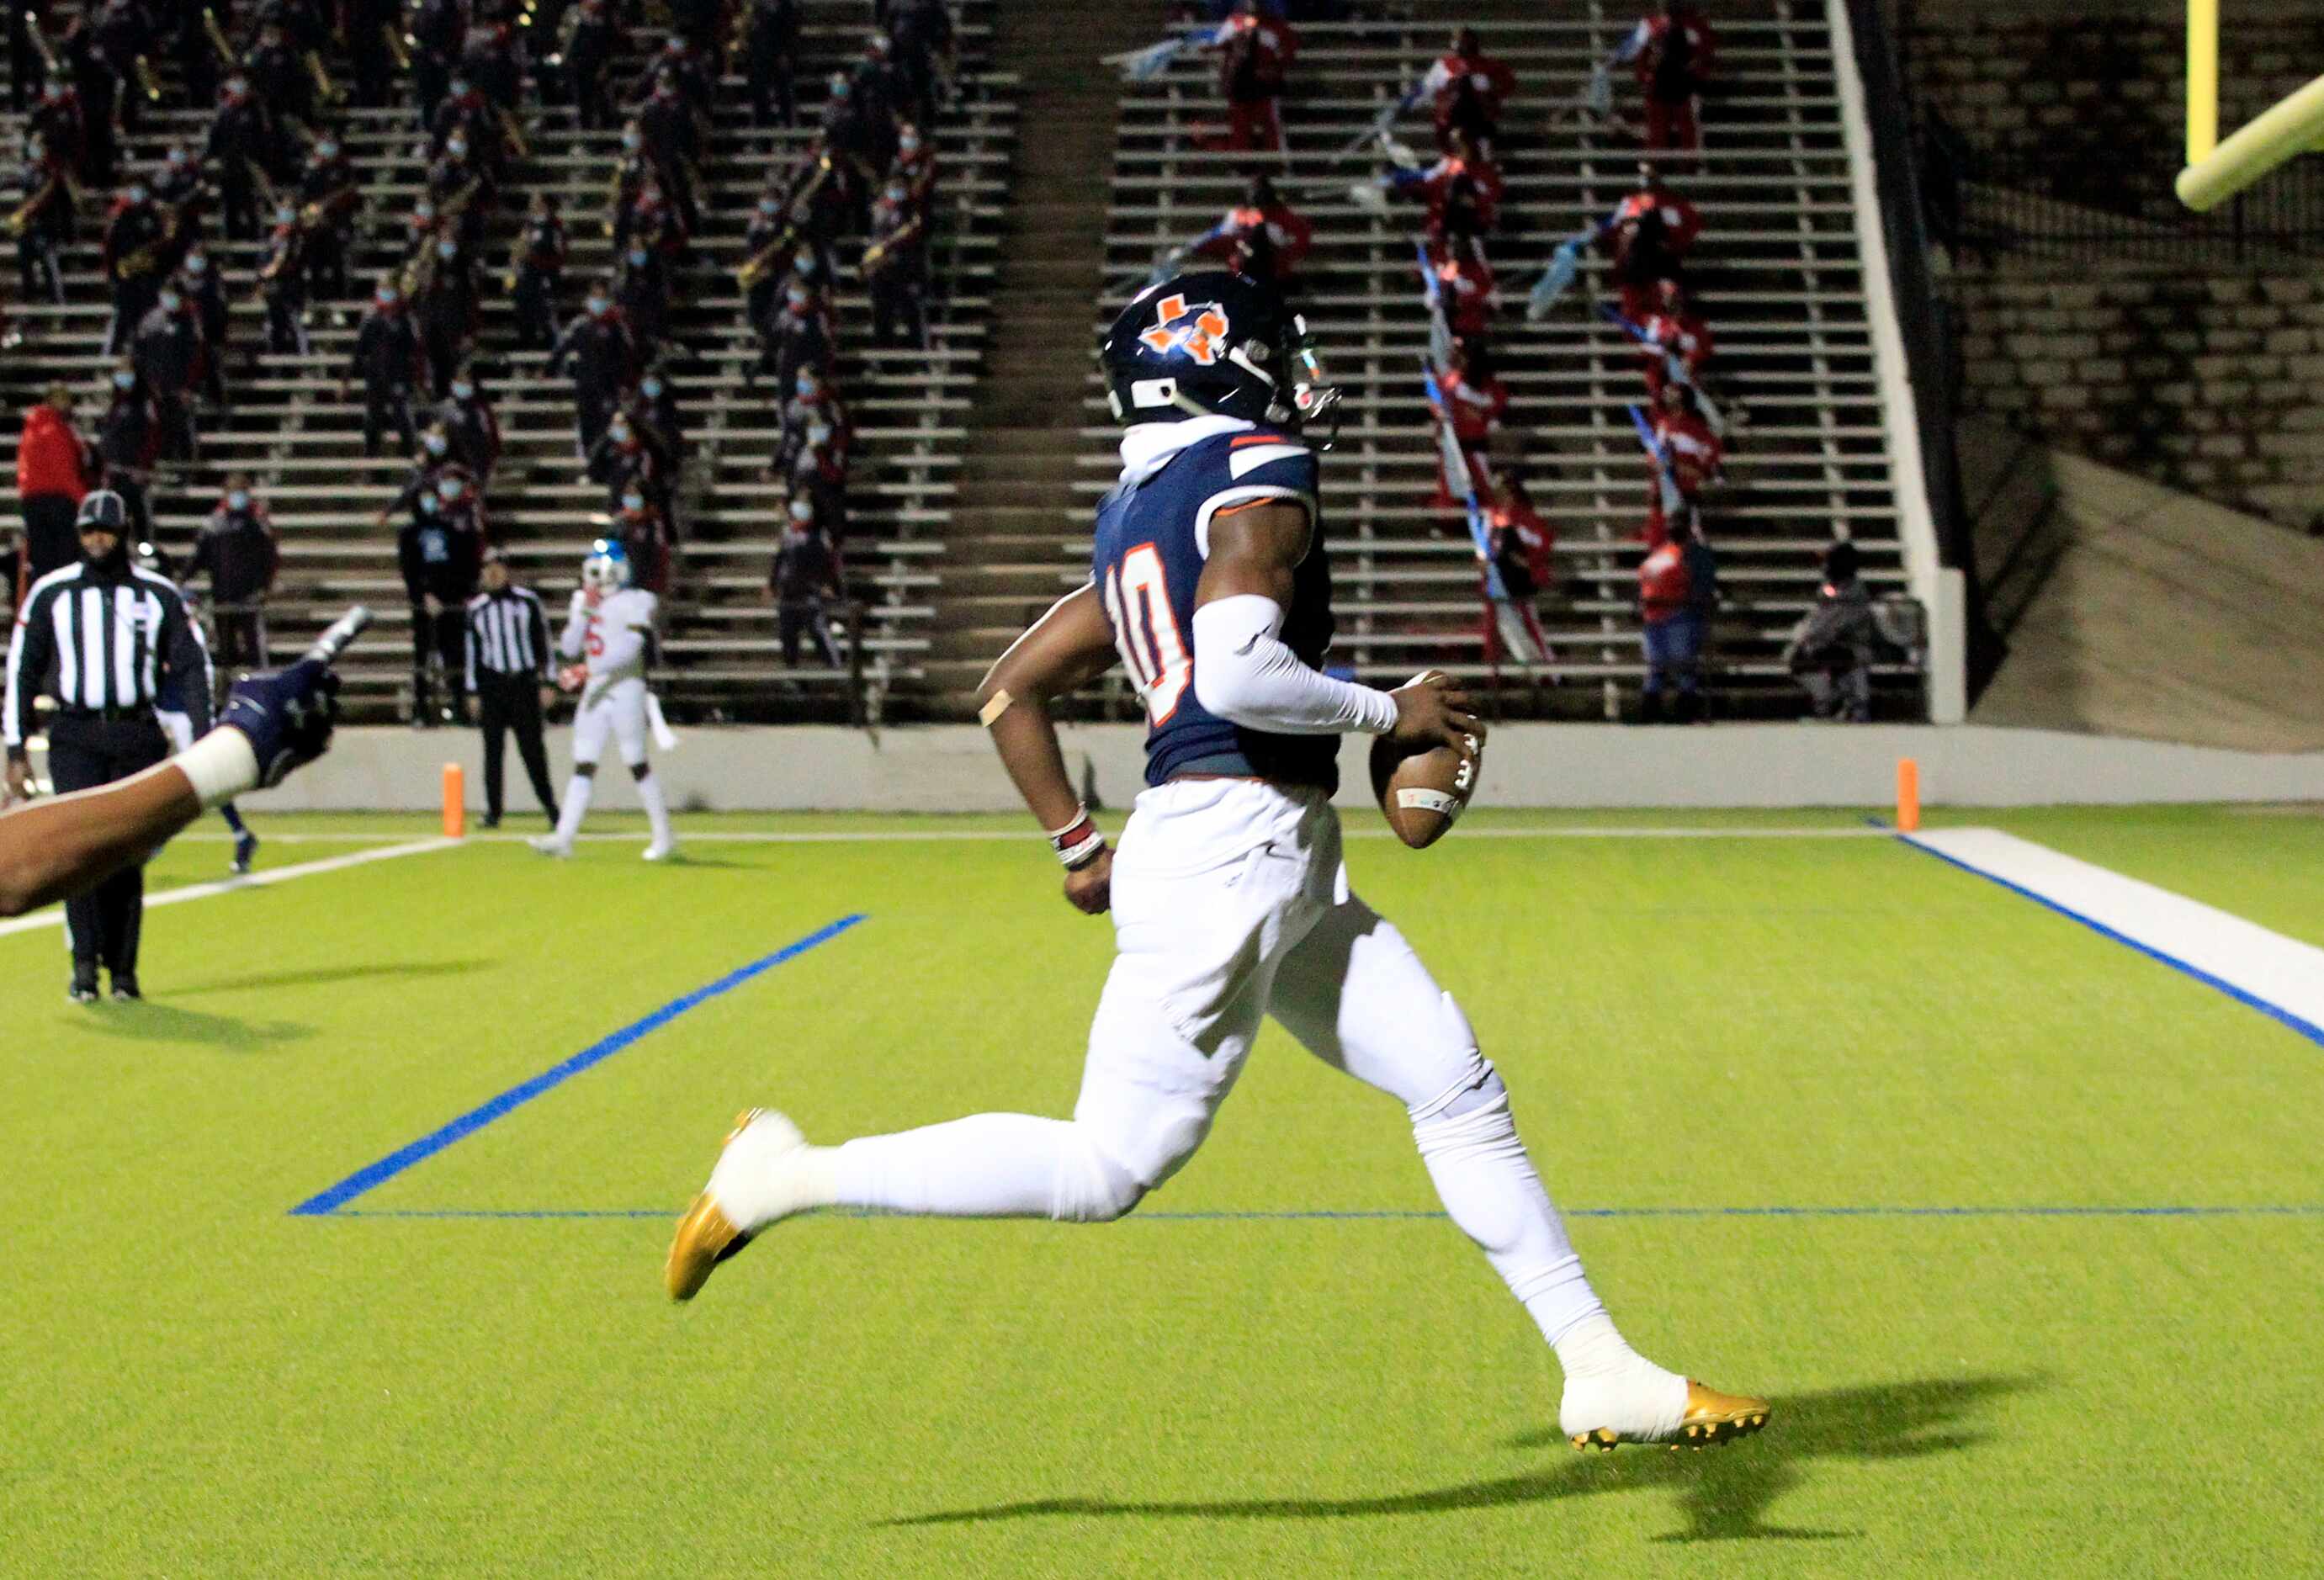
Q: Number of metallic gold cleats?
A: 2